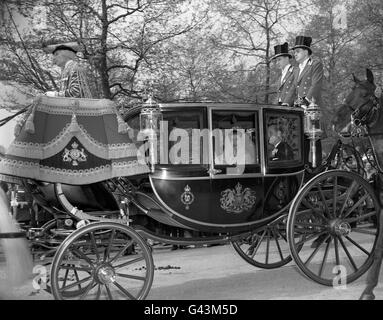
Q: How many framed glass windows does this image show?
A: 3